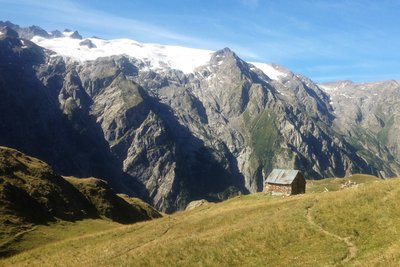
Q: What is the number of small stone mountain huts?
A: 1